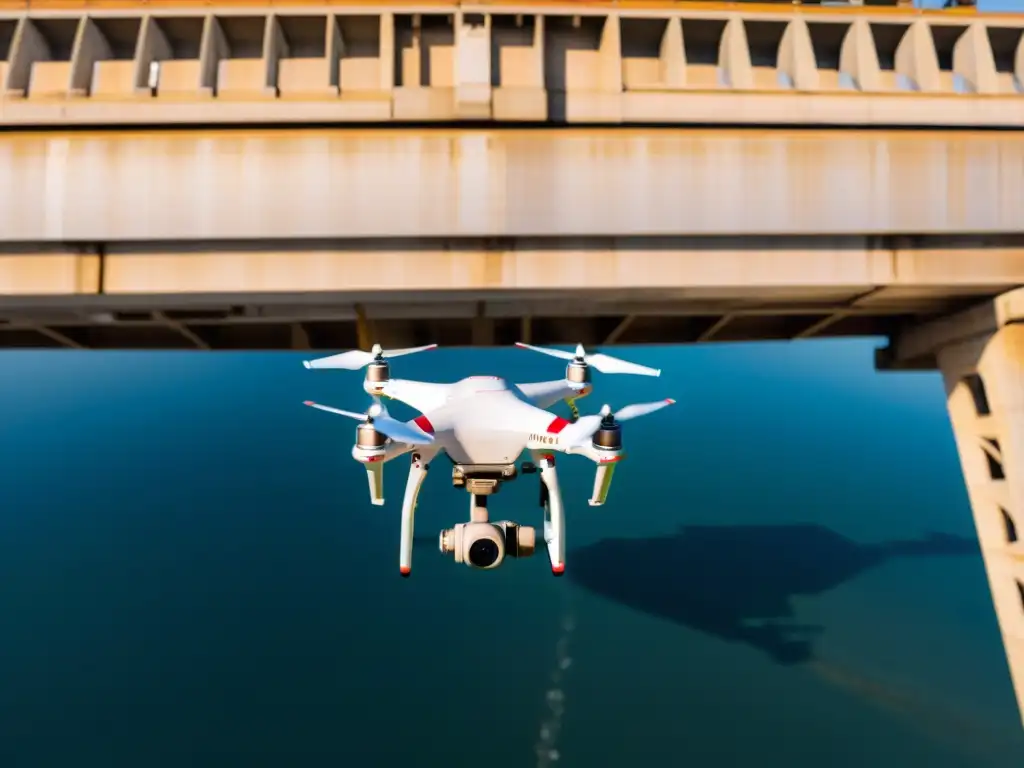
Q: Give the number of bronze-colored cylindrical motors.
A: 4